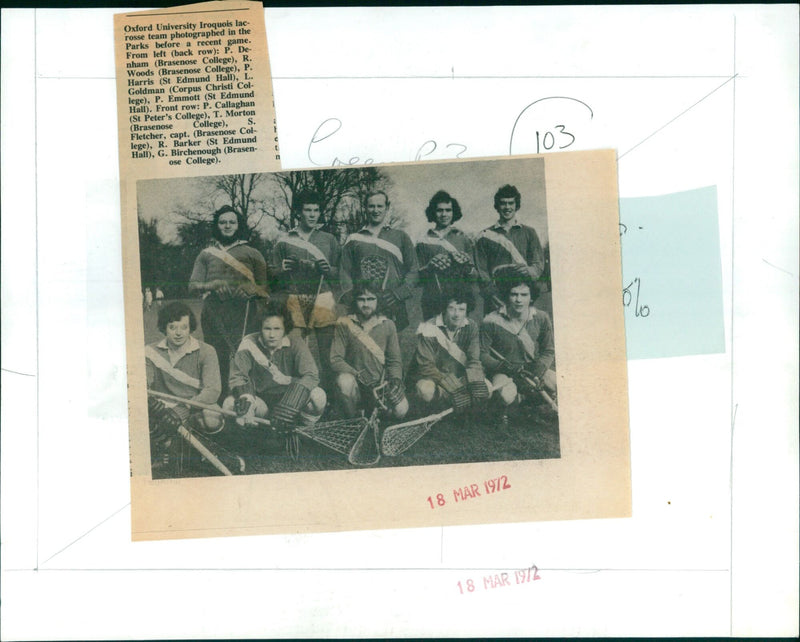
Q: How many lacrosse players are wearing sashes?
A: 10